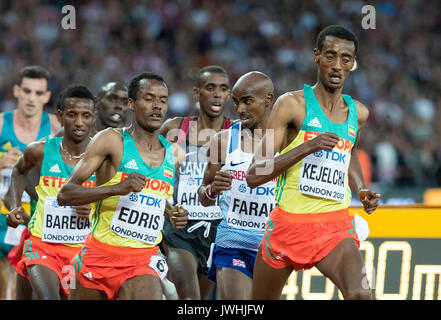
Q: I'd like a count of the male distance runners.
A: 7